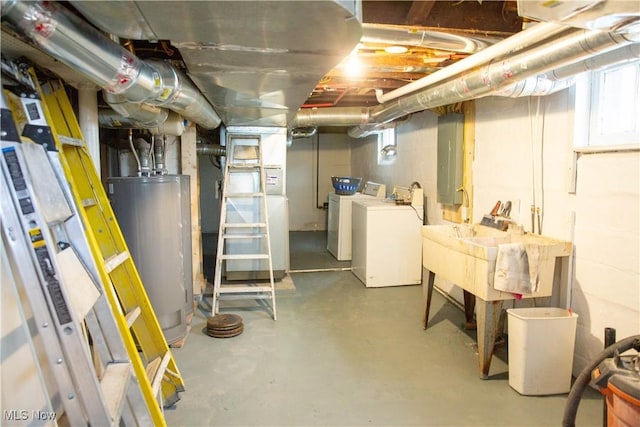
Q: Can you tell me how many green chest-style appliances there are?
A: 0